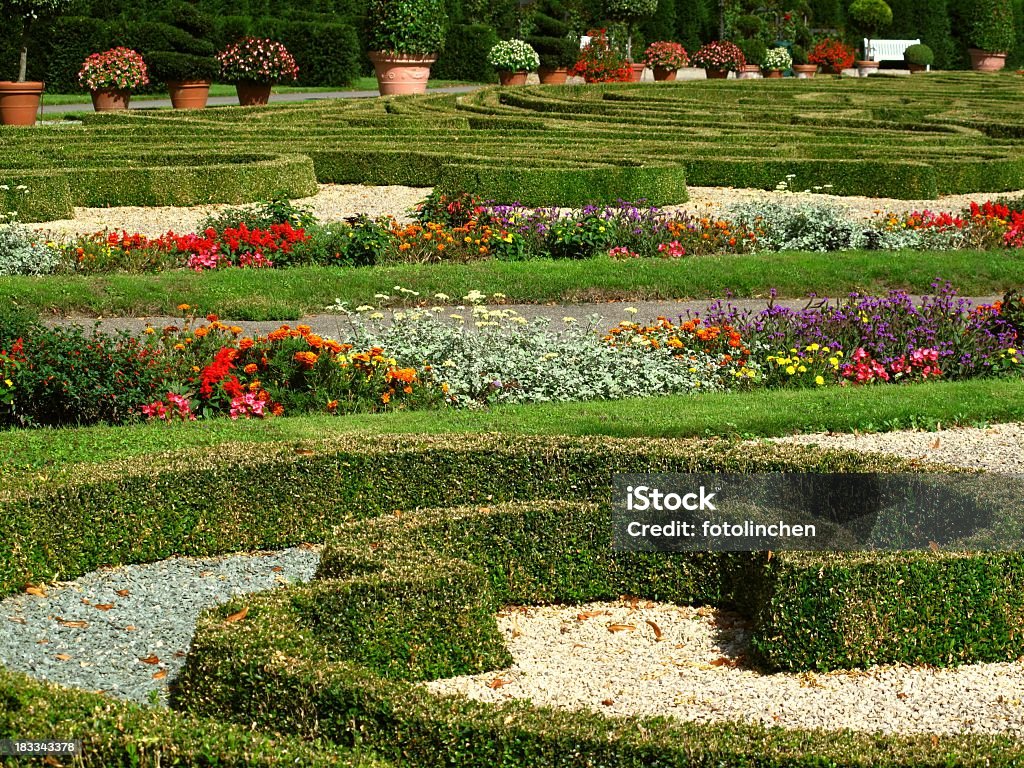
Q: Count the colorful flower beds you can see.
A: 2